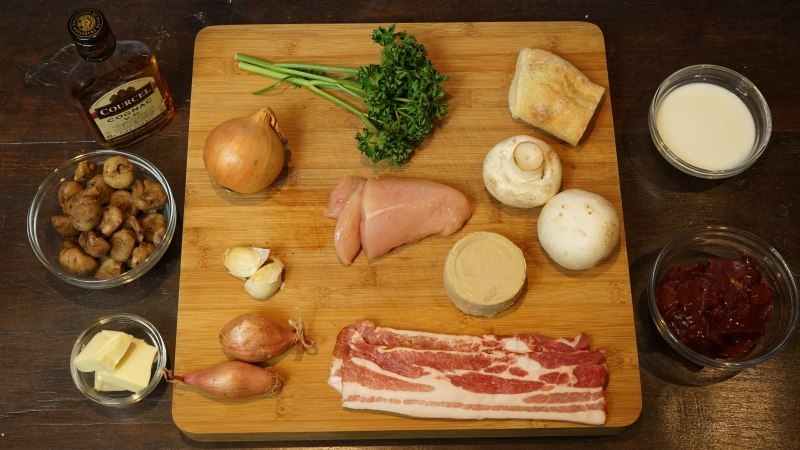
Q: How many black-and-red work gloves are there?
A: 0